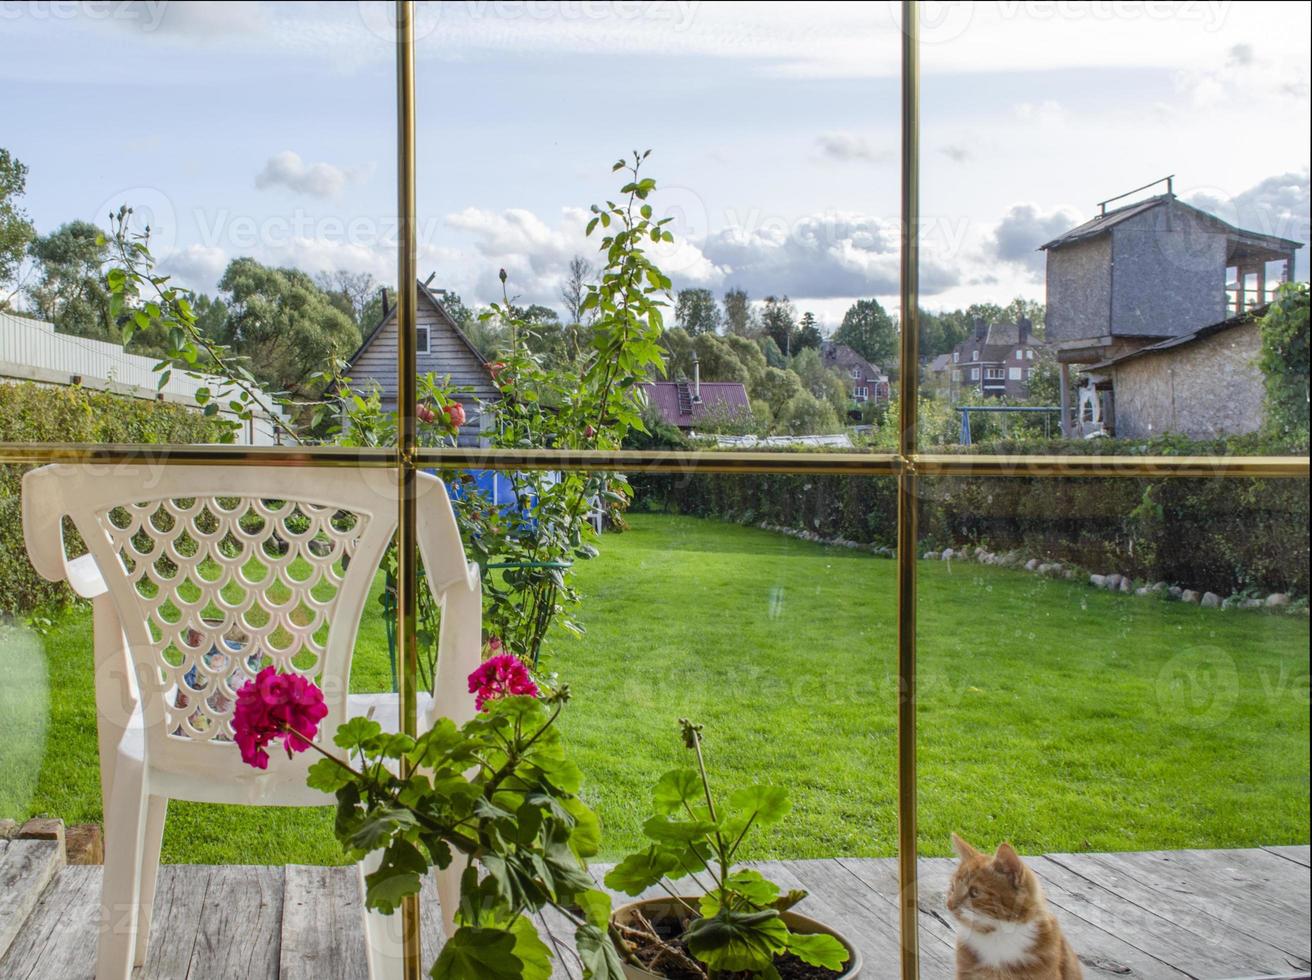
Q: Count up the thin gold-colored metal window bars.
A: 3